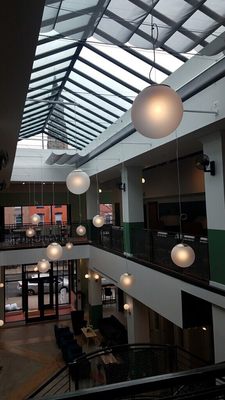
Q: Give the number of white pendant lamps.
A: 11